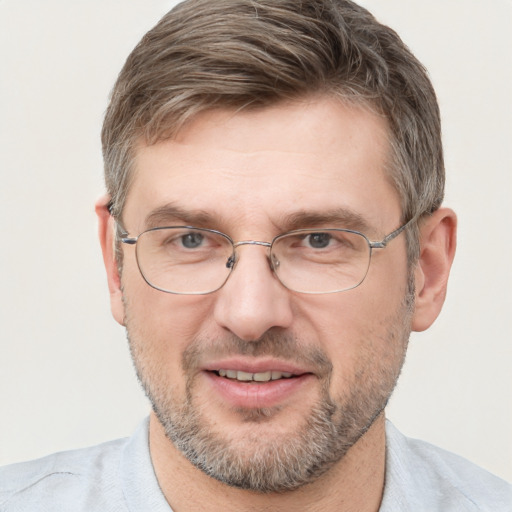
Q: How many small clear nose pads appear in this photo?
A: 2